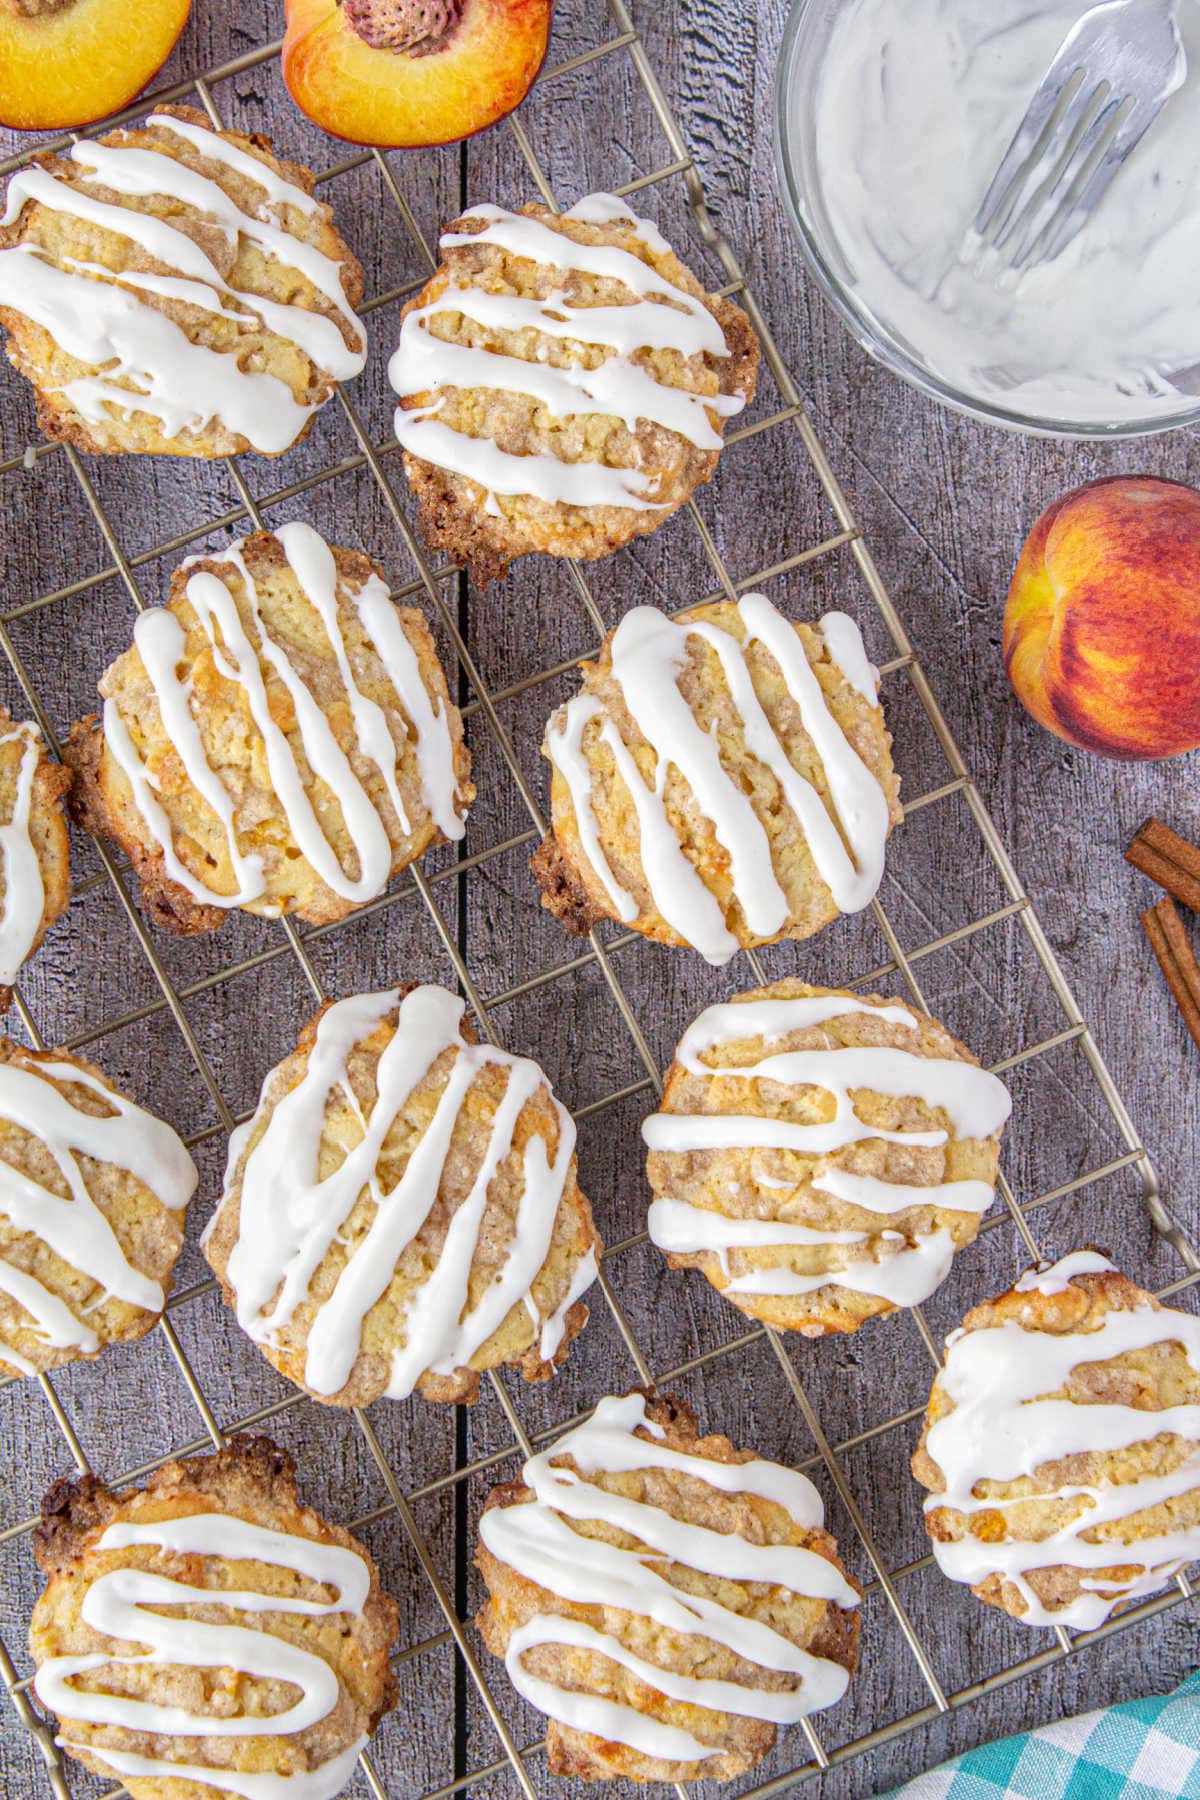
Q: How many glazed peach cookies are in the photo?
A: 11